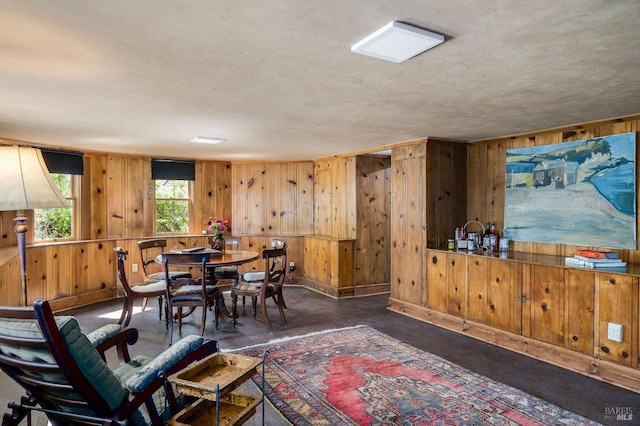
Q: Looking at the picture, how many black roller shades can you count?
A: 2